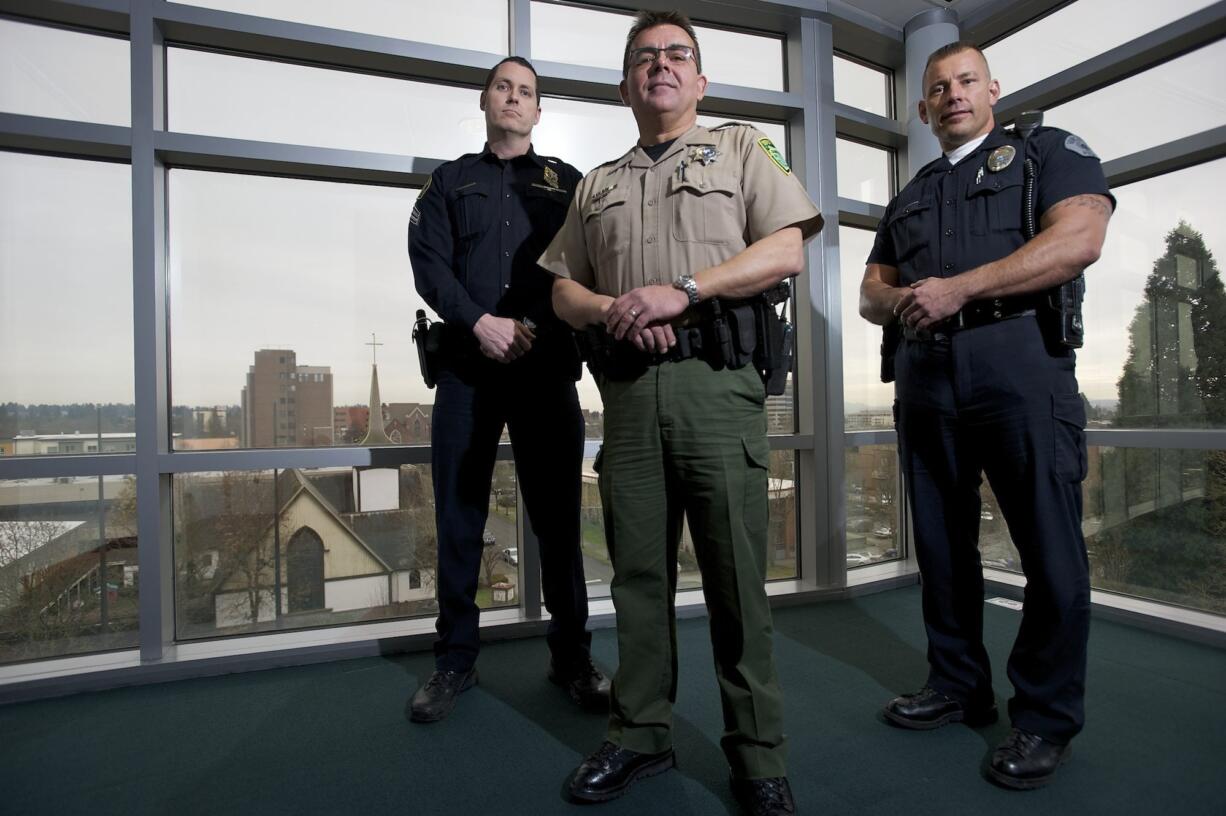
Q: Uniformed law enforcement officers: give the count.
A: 3